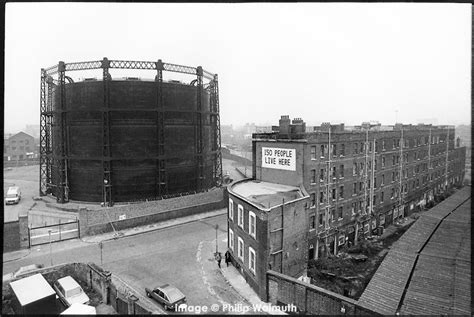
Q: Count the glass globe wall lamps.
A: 0